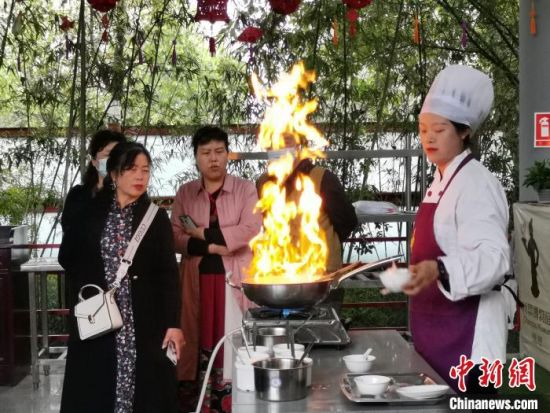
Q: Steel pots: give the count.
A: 2